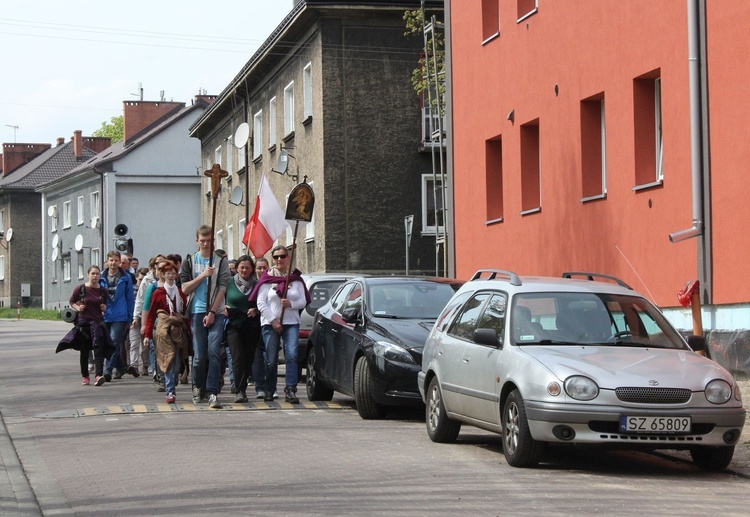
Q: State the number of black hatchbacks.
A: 1